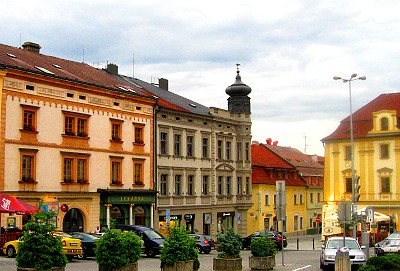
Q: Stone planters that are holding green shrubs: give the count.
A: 5